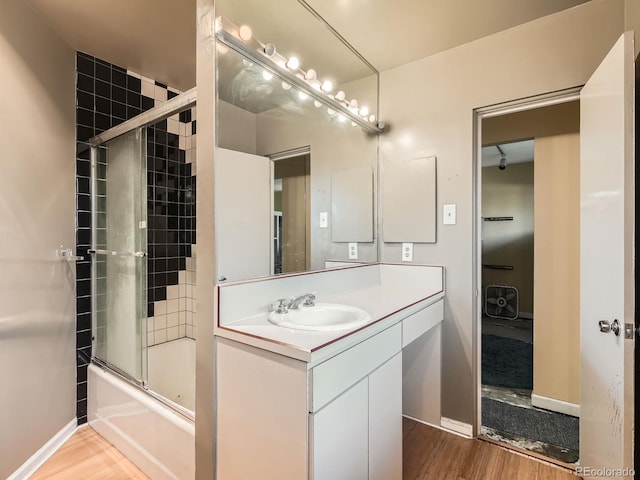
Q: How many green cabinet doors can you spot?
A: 0